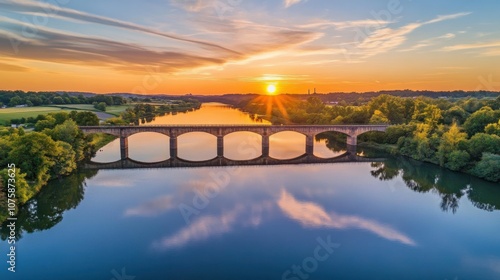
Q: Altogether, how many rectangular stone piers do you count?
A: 6